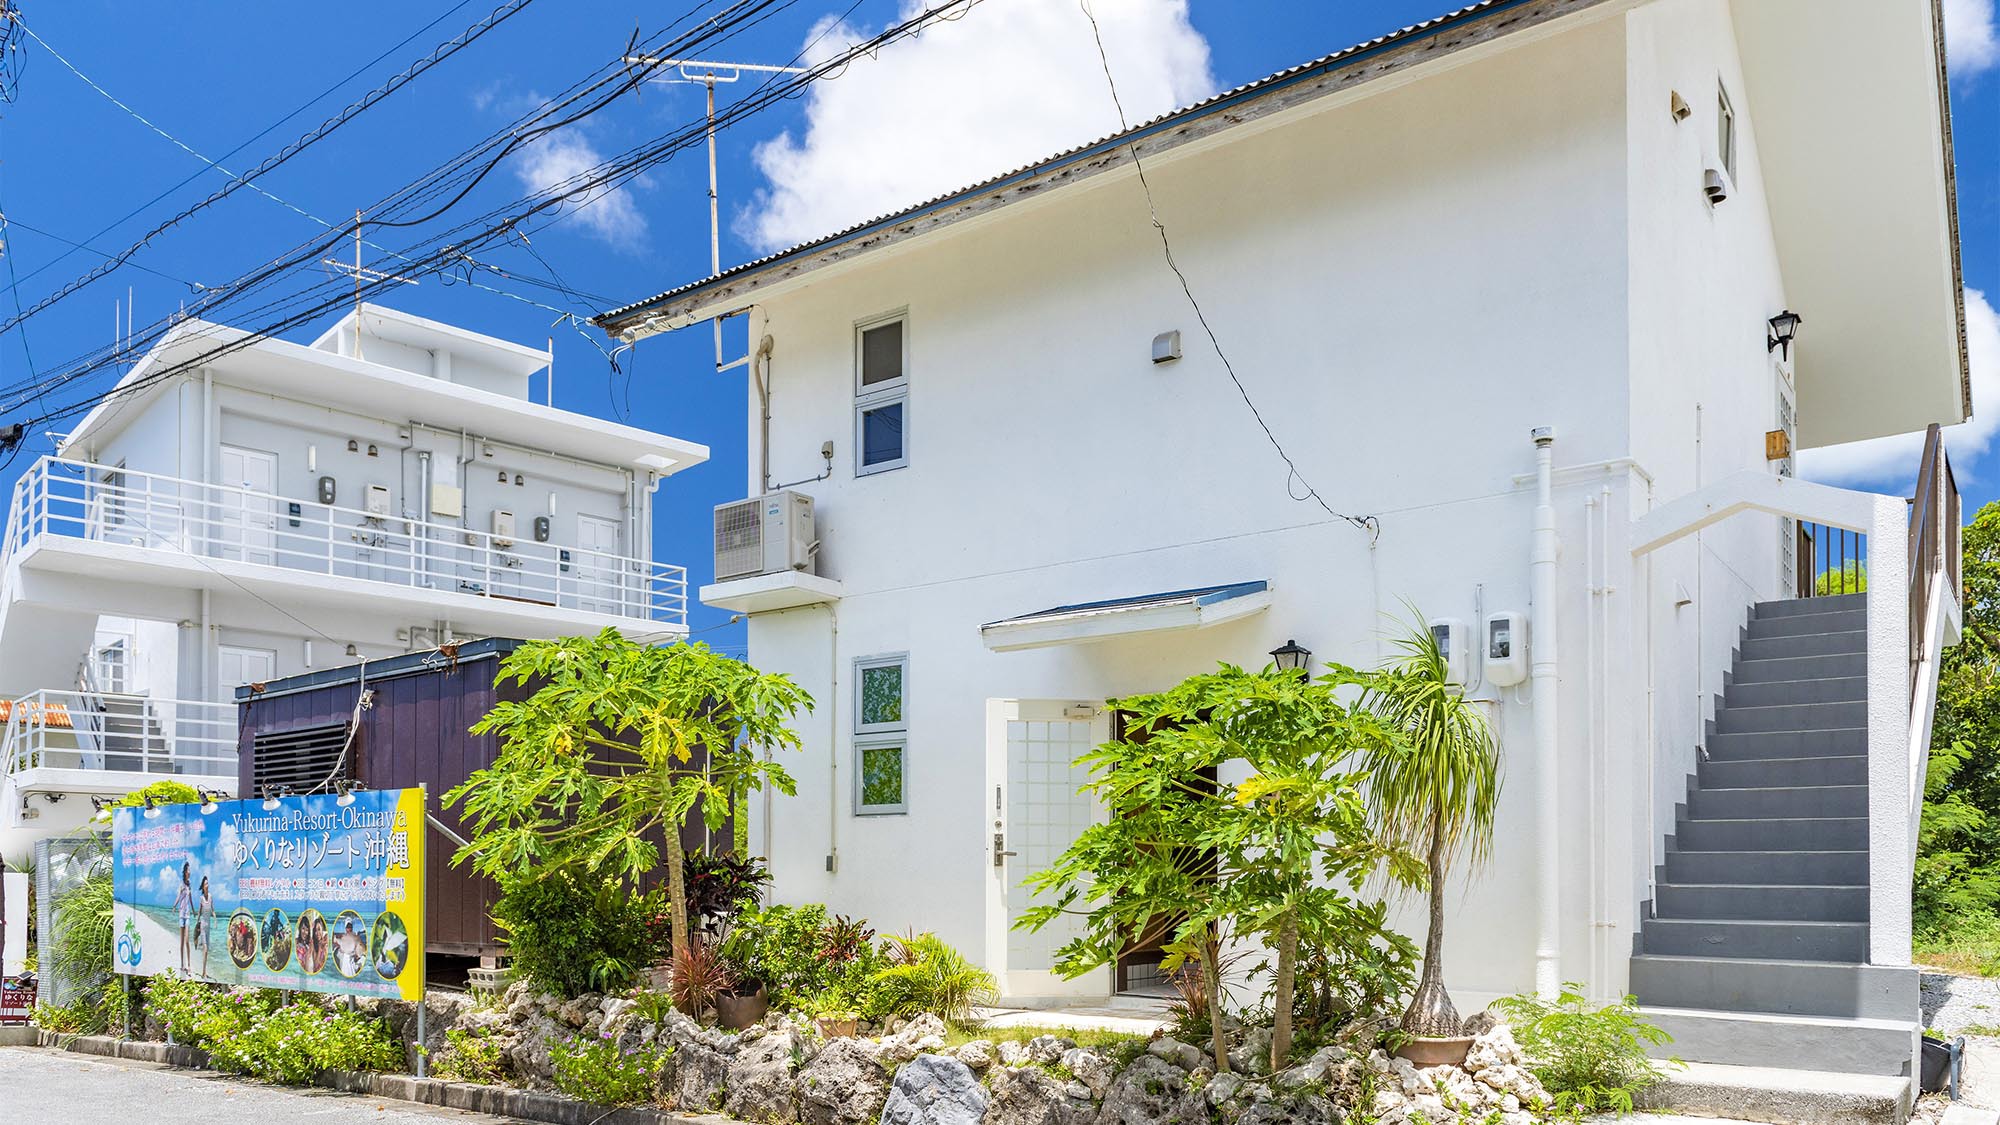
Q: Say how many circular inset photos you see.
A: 5